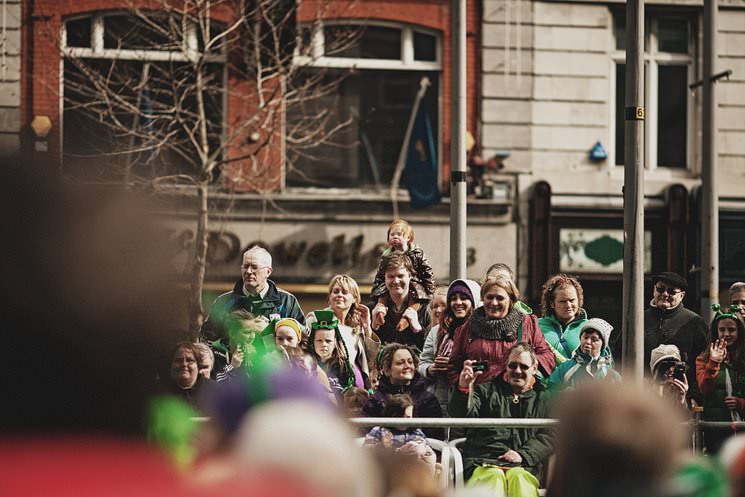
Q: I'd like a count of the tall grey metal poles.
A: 3